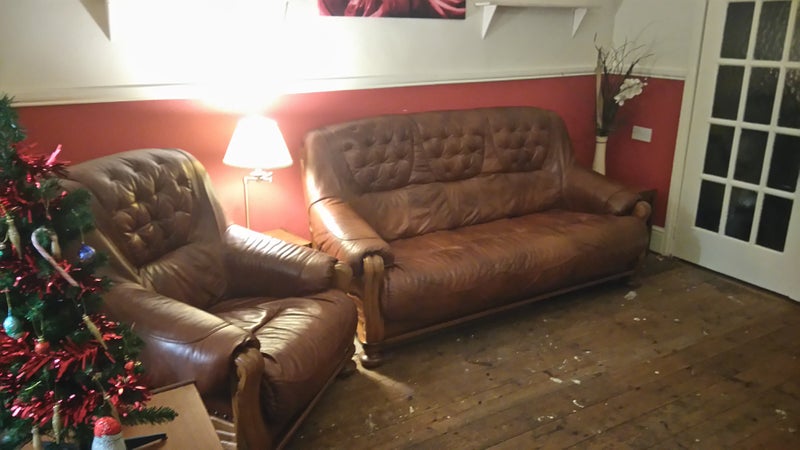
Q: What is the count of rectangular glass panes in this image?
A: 12